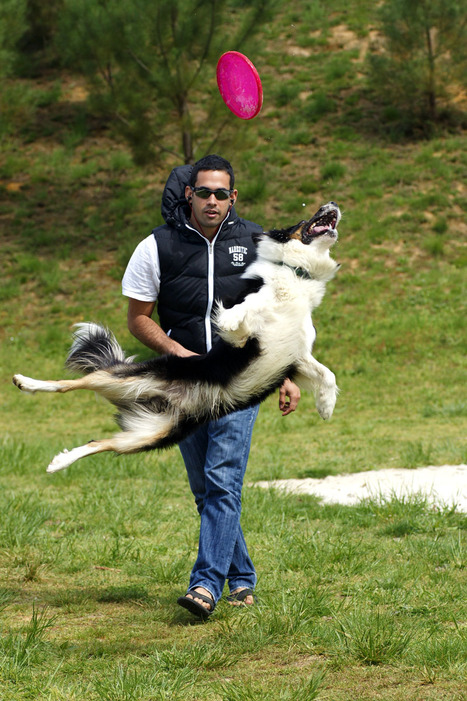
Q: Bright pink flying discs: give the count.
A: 1